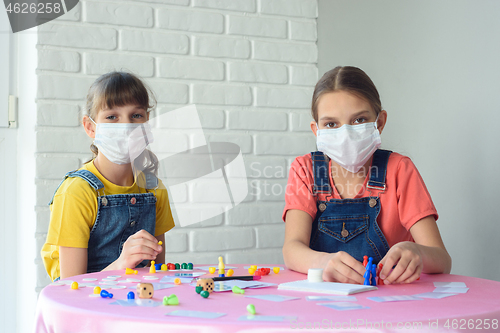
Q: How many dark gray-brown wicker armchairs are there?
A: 0